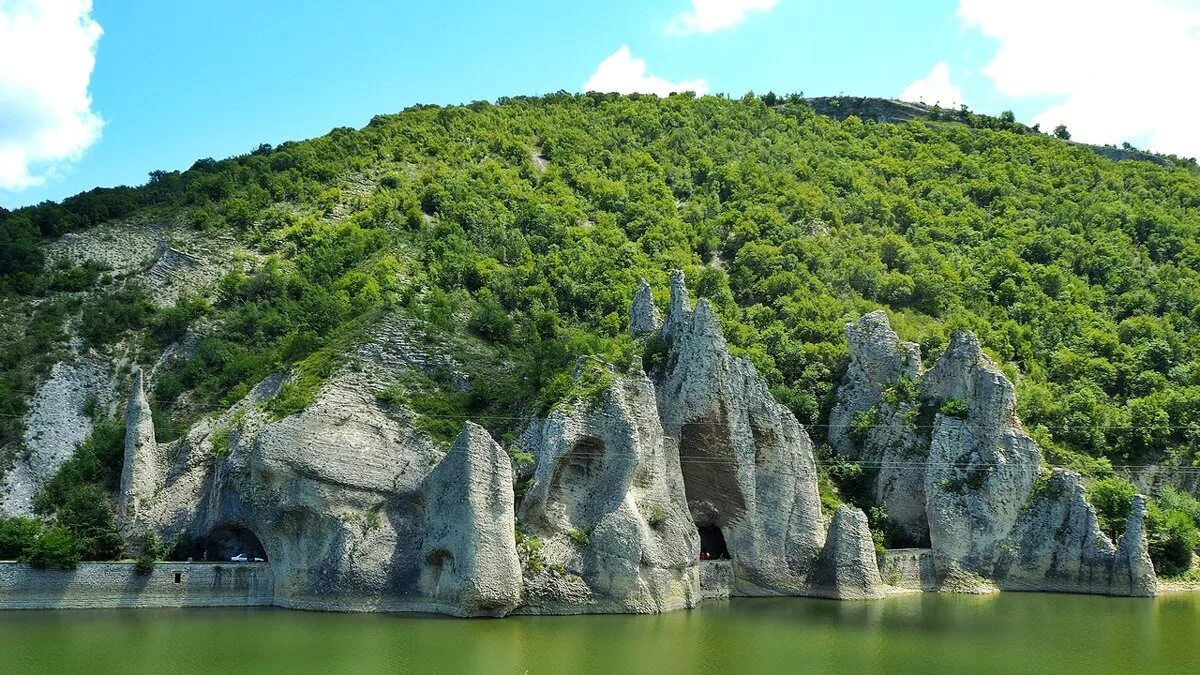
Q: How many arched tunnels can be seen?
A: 2